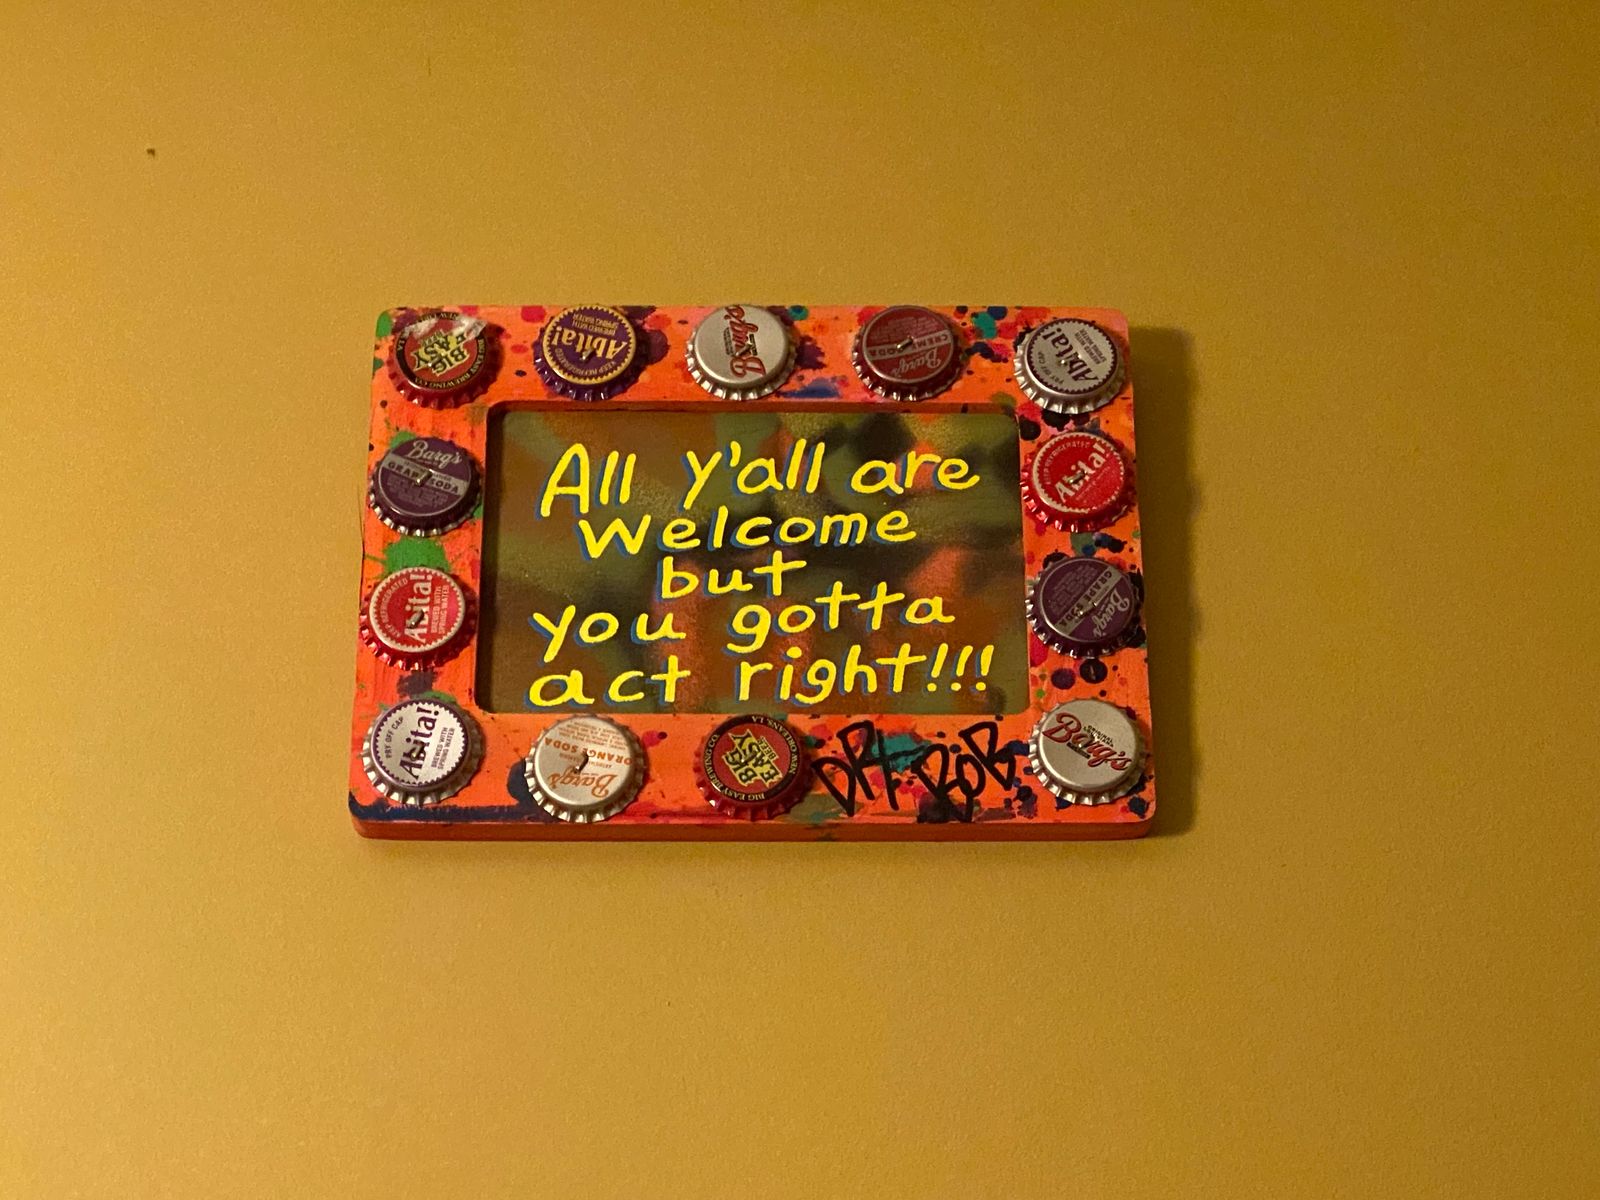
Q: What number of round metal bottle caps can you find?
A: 13